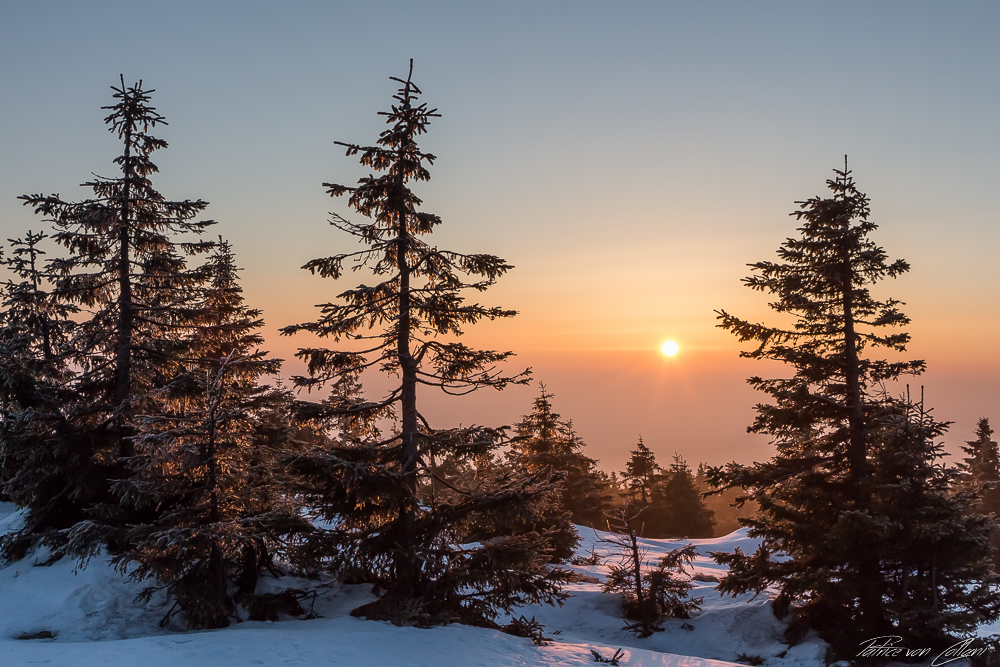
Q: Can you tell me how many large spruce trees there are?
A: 3